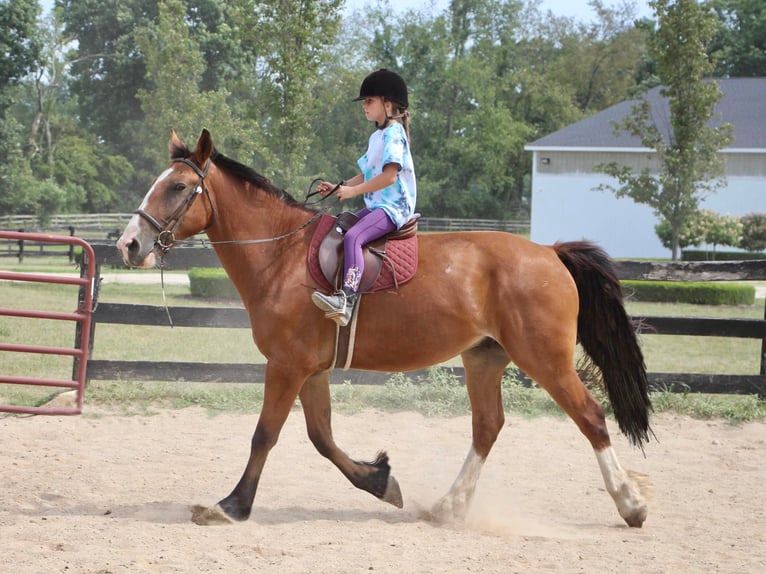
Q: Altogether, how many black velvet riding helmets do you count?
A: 1